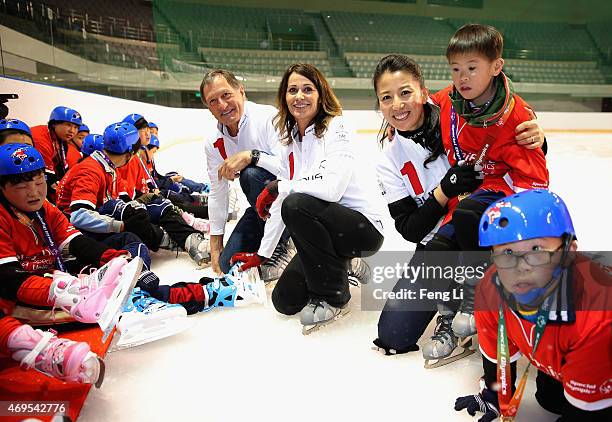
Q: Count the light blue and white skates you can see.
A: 2